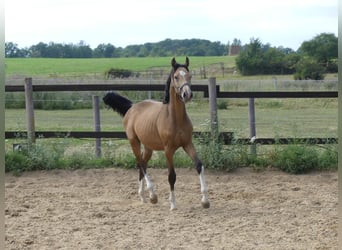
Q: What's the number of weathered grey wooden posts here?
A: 4